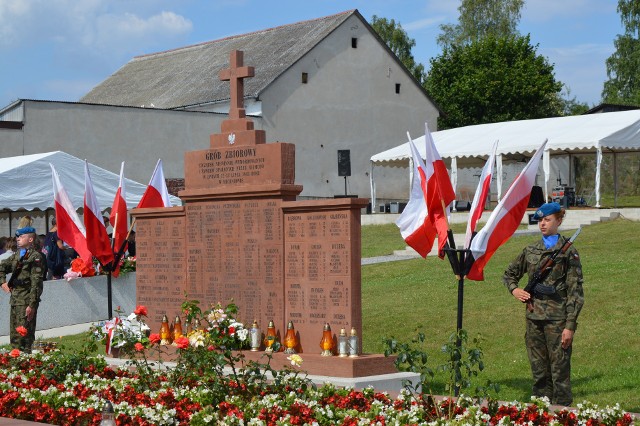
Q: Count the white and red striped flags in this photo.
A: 8